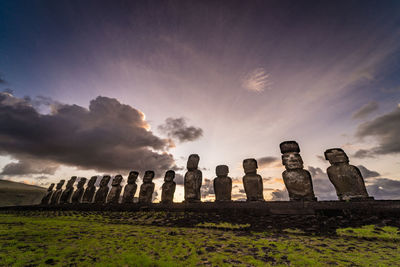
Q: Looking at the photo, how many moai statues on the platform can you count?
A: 15